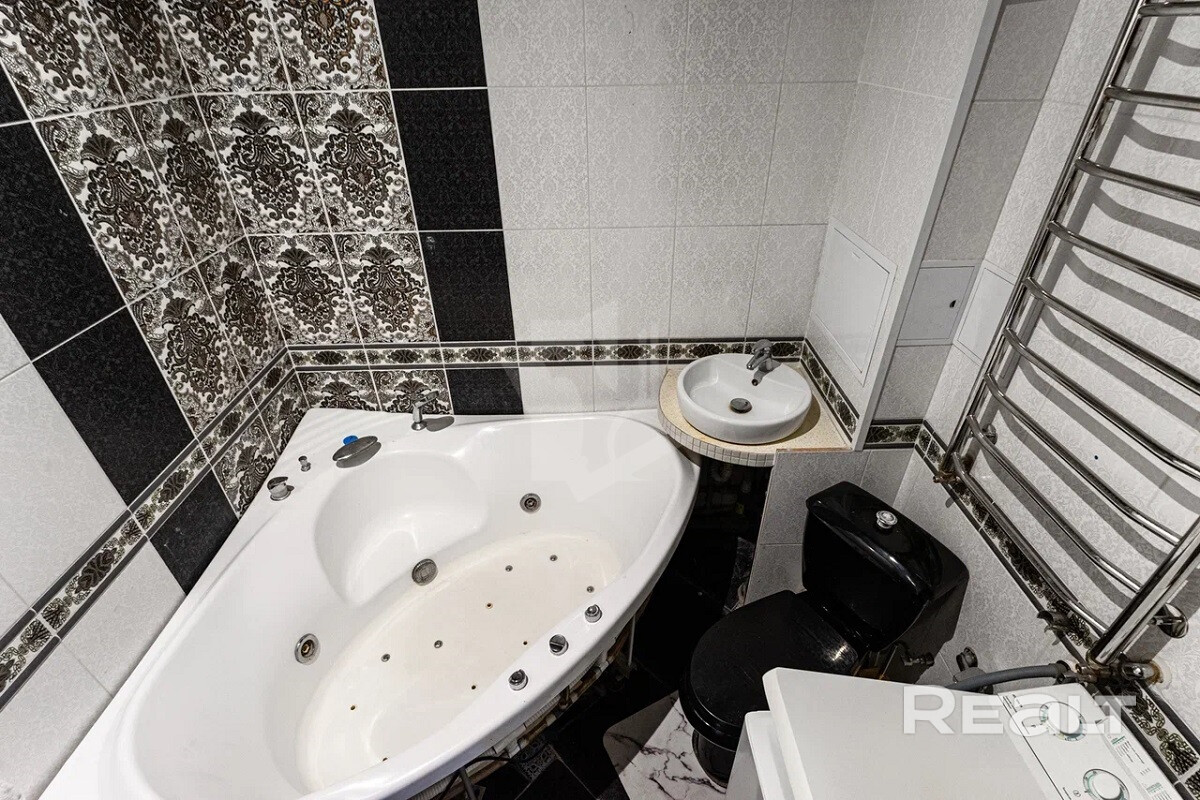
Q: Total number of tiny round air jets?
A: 10